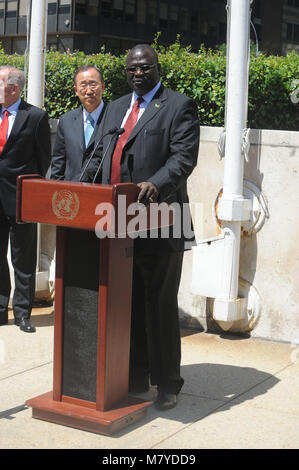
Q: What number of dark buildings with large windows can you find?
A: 1